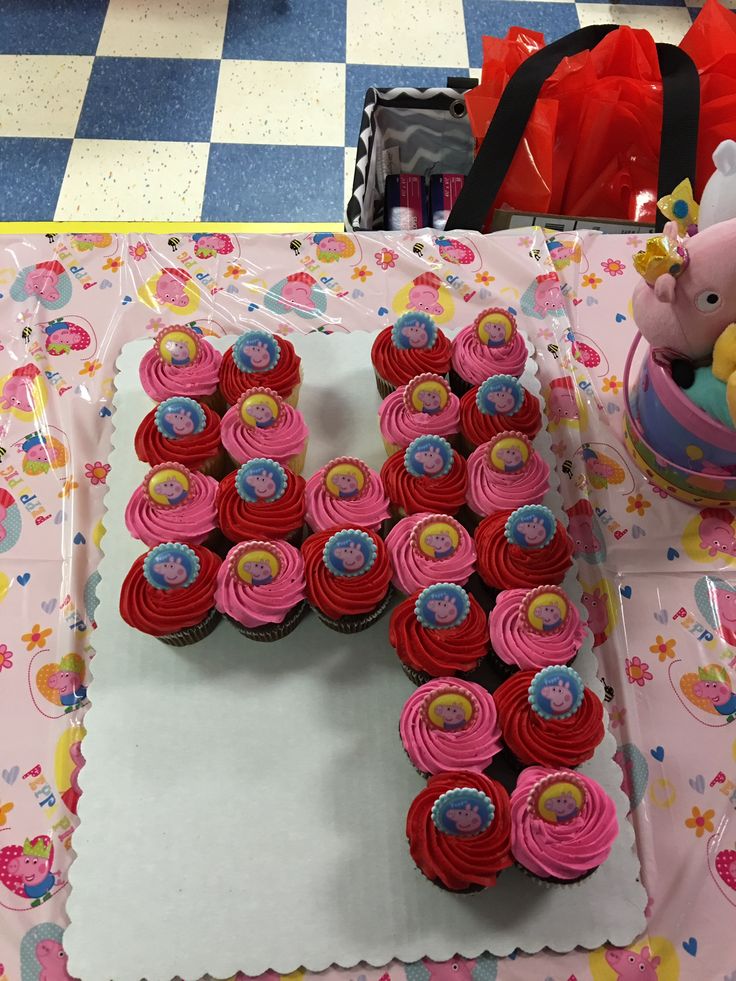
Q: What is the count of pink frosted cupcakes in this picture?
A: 12